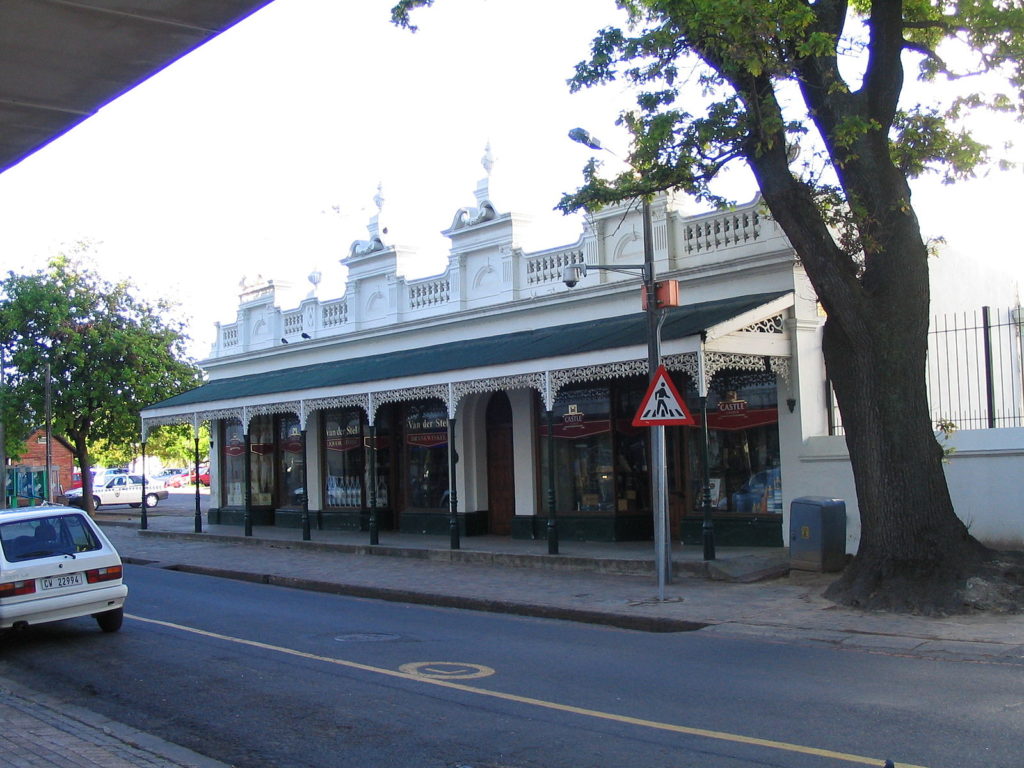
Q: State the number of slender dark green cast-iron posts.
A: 8